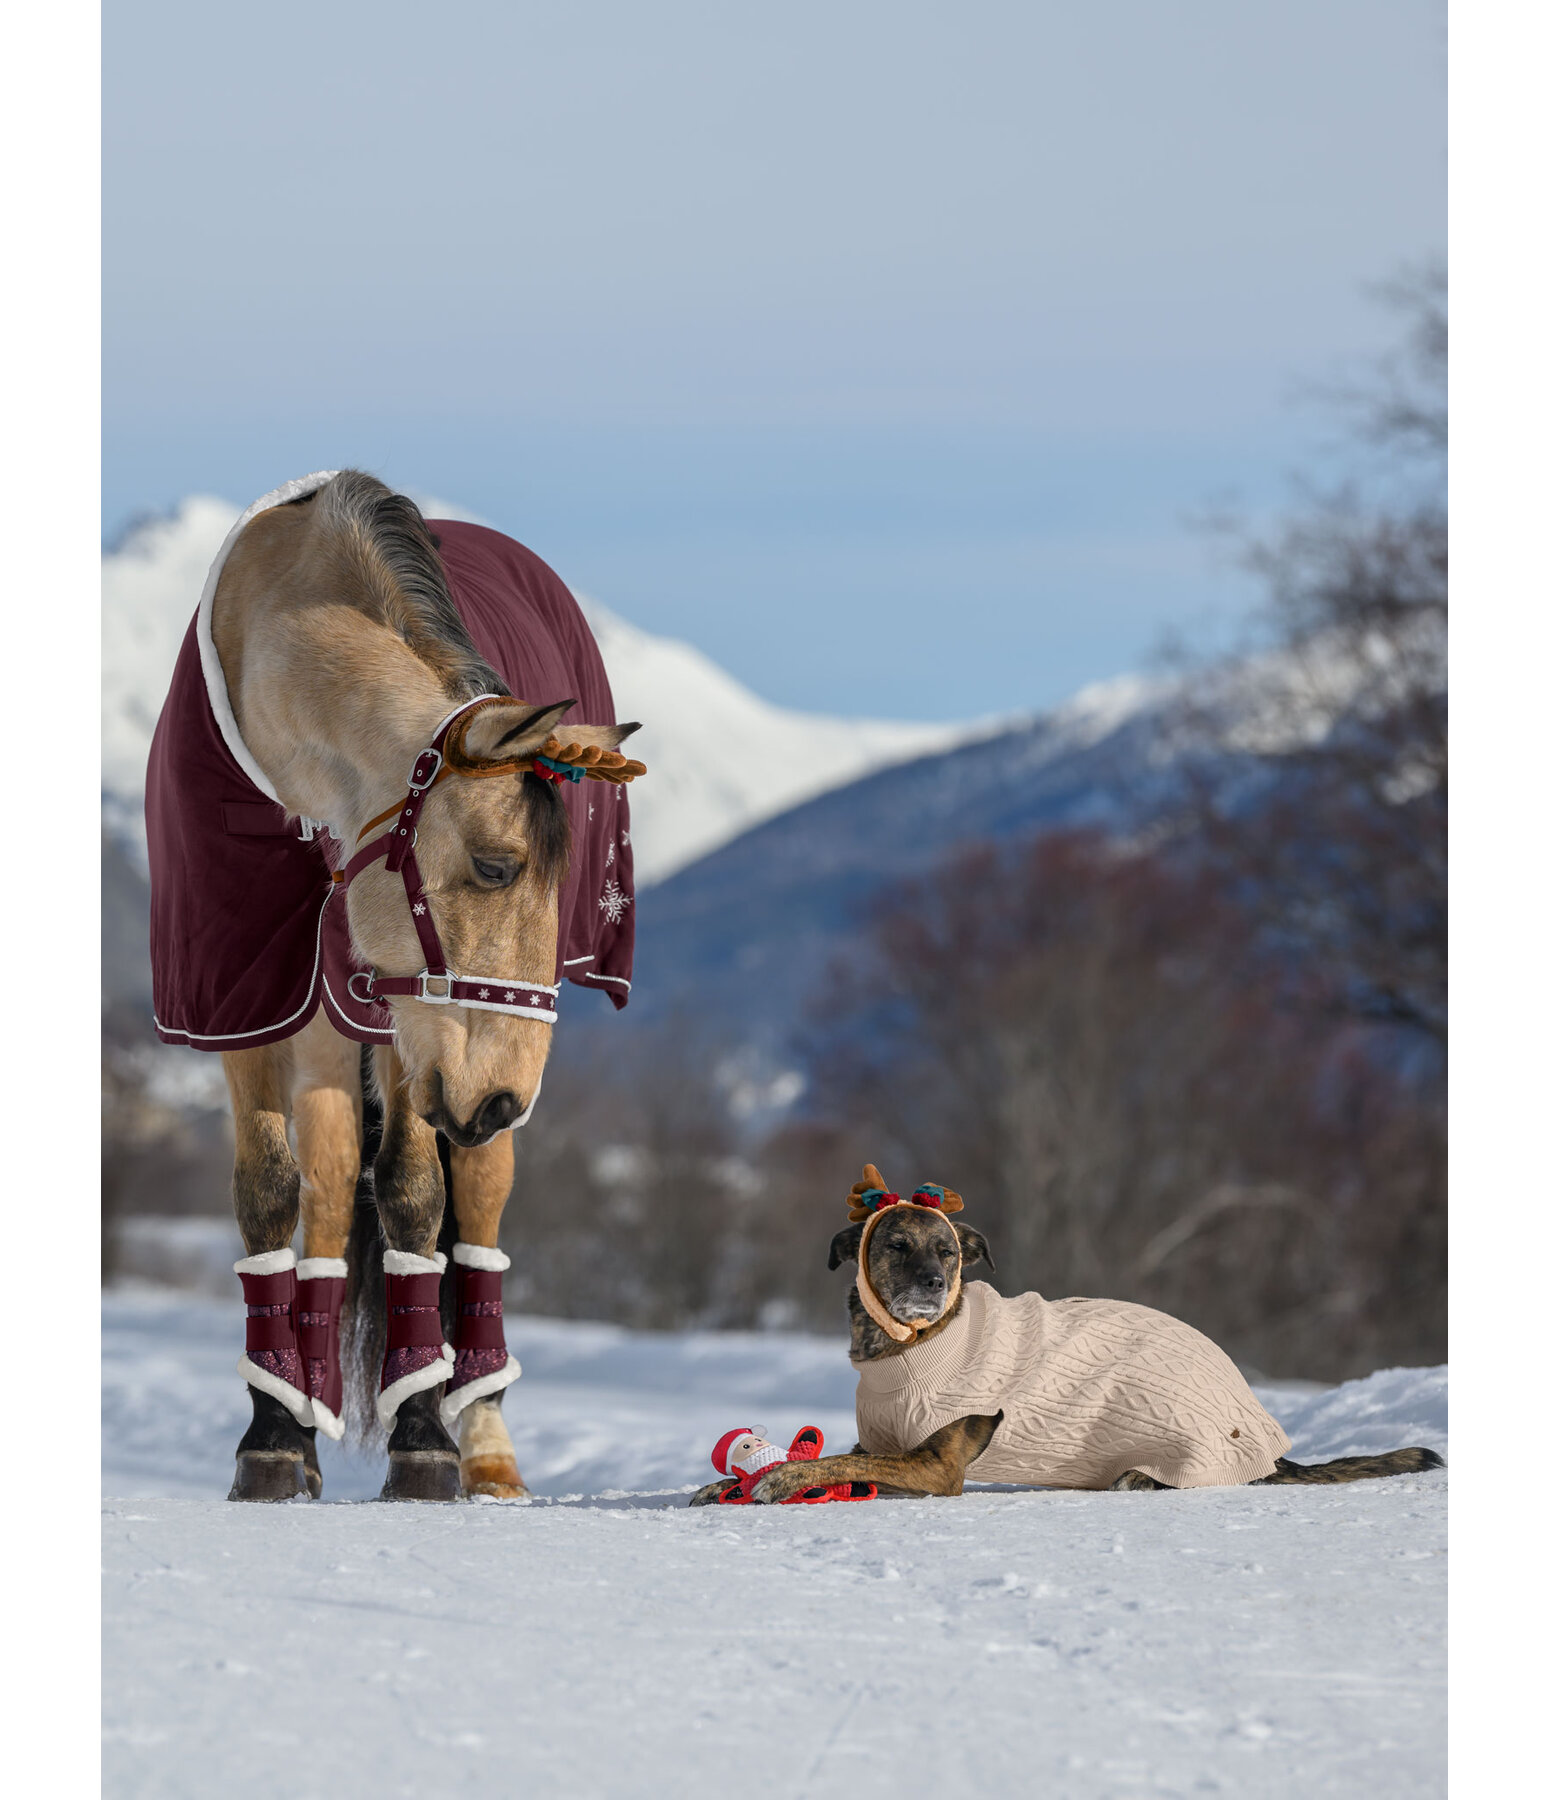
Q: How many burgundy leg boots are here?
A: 4